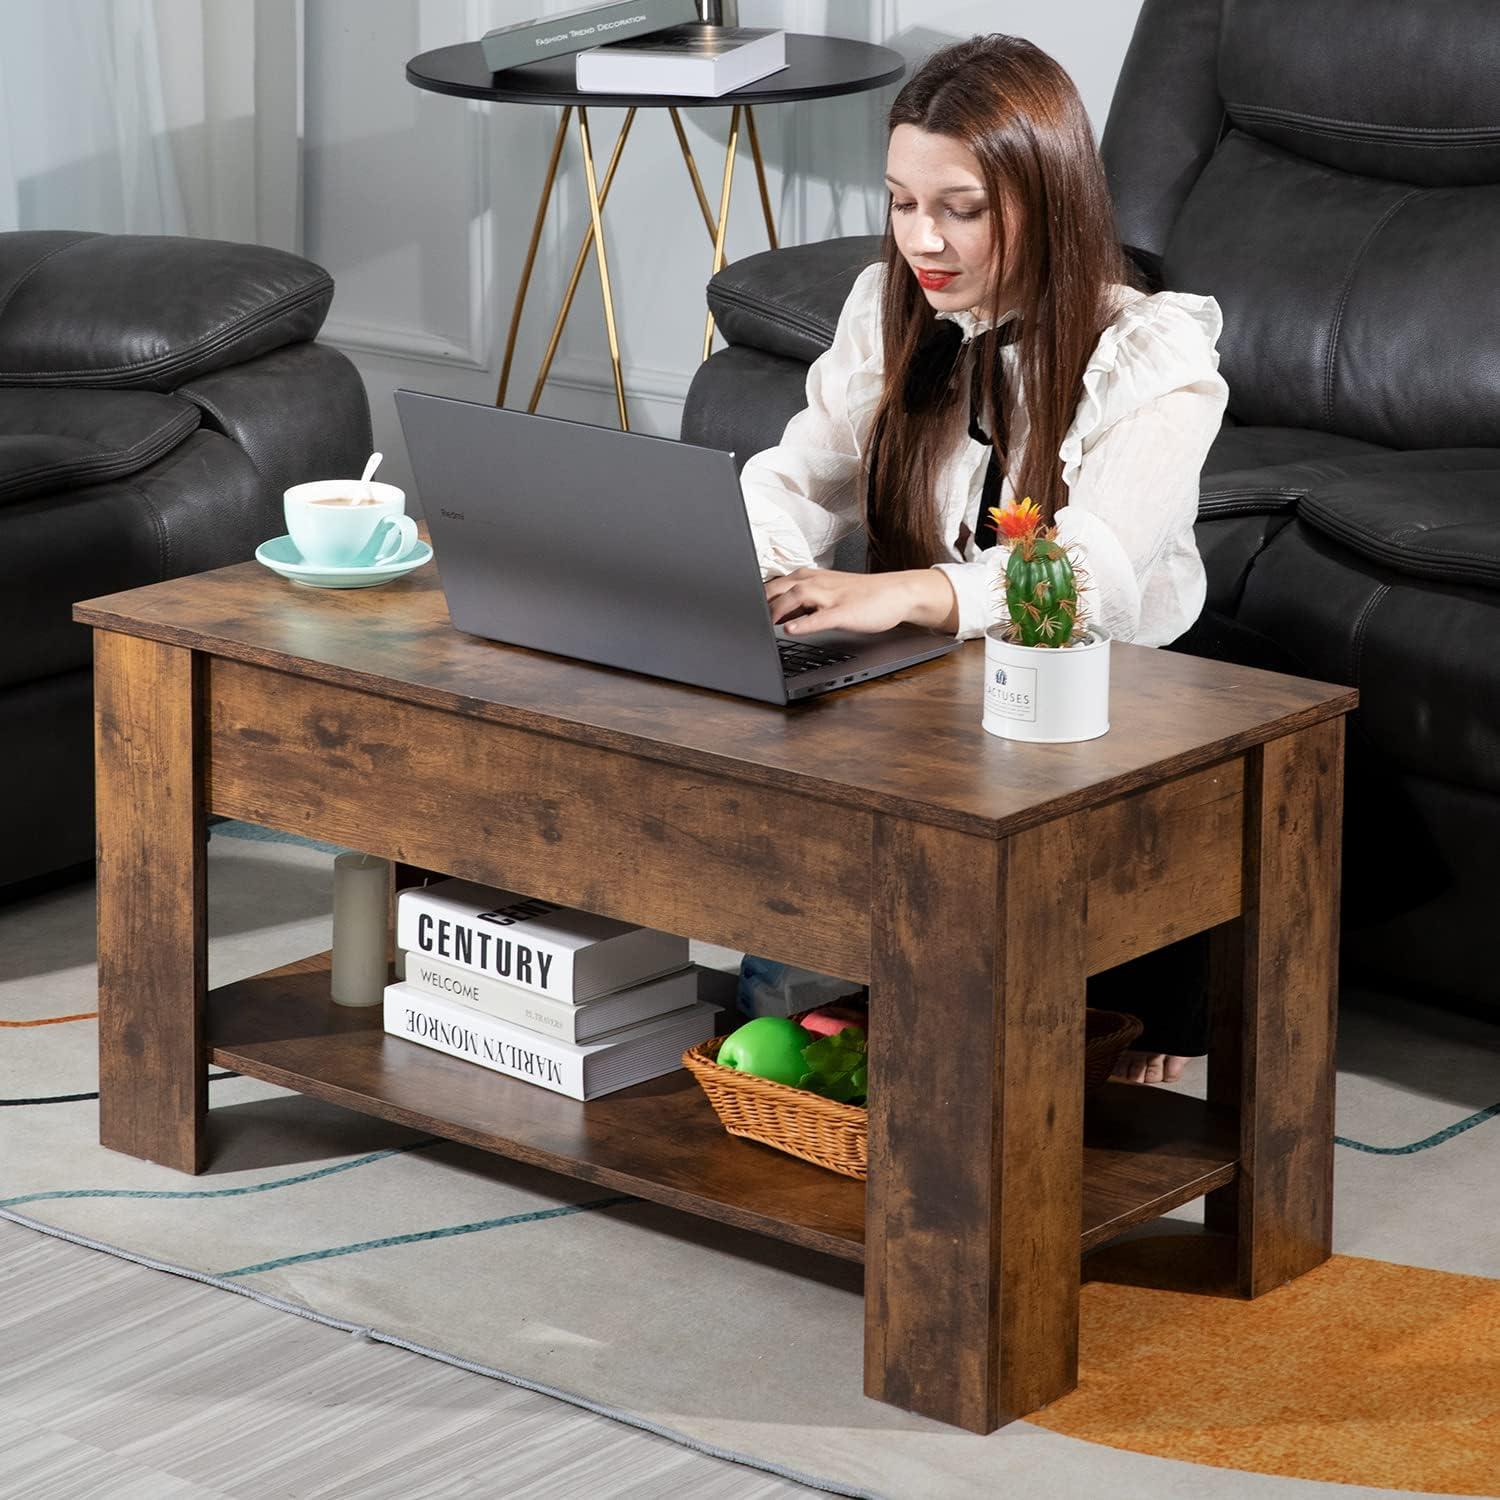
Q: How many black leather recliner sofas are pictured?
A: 2